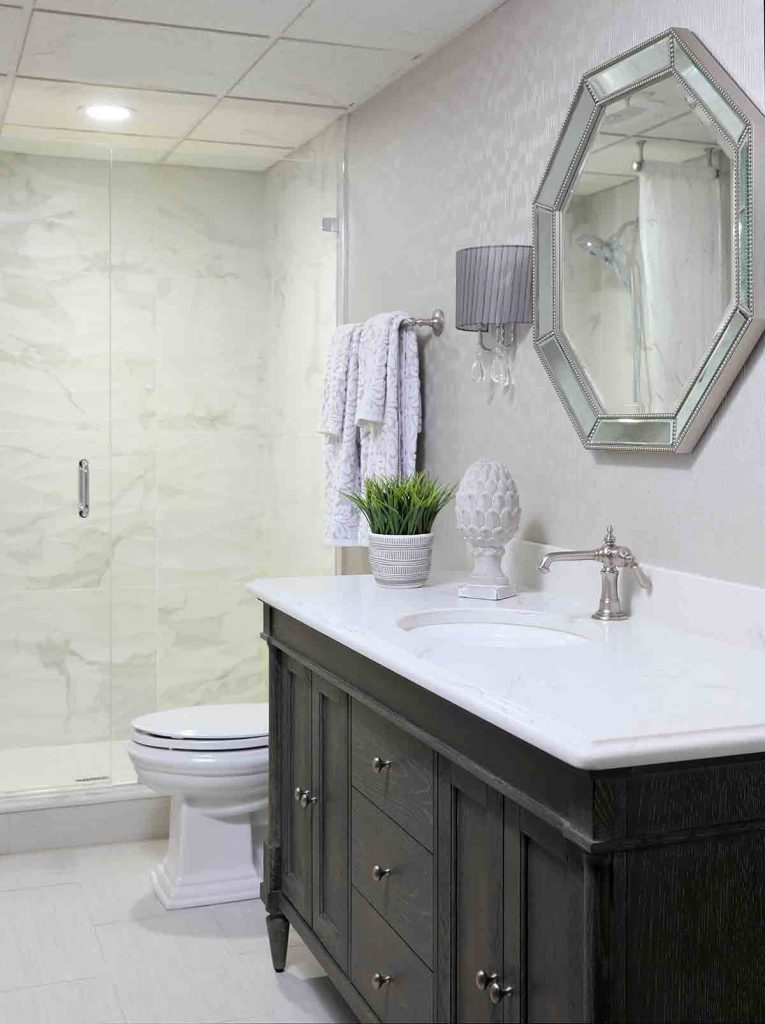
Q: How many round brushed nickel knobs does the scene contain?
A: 7